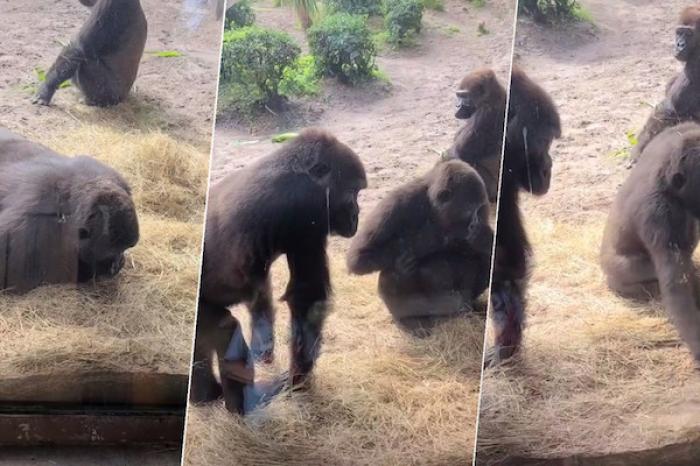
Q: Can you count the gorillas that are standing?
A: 2